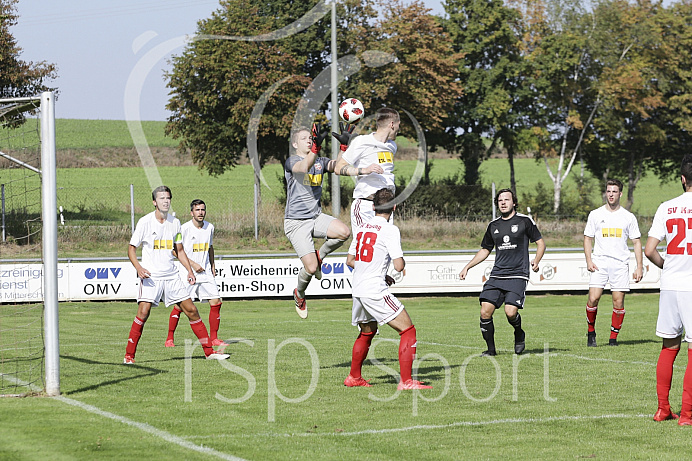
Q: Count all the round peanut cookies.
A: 0